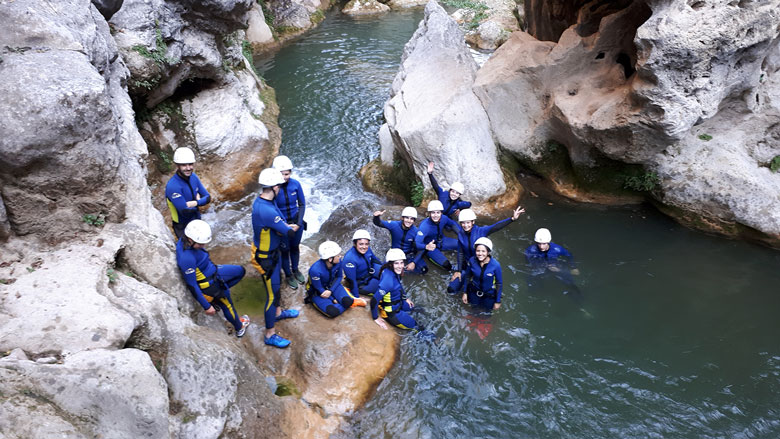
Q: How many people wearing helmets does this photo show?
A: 13